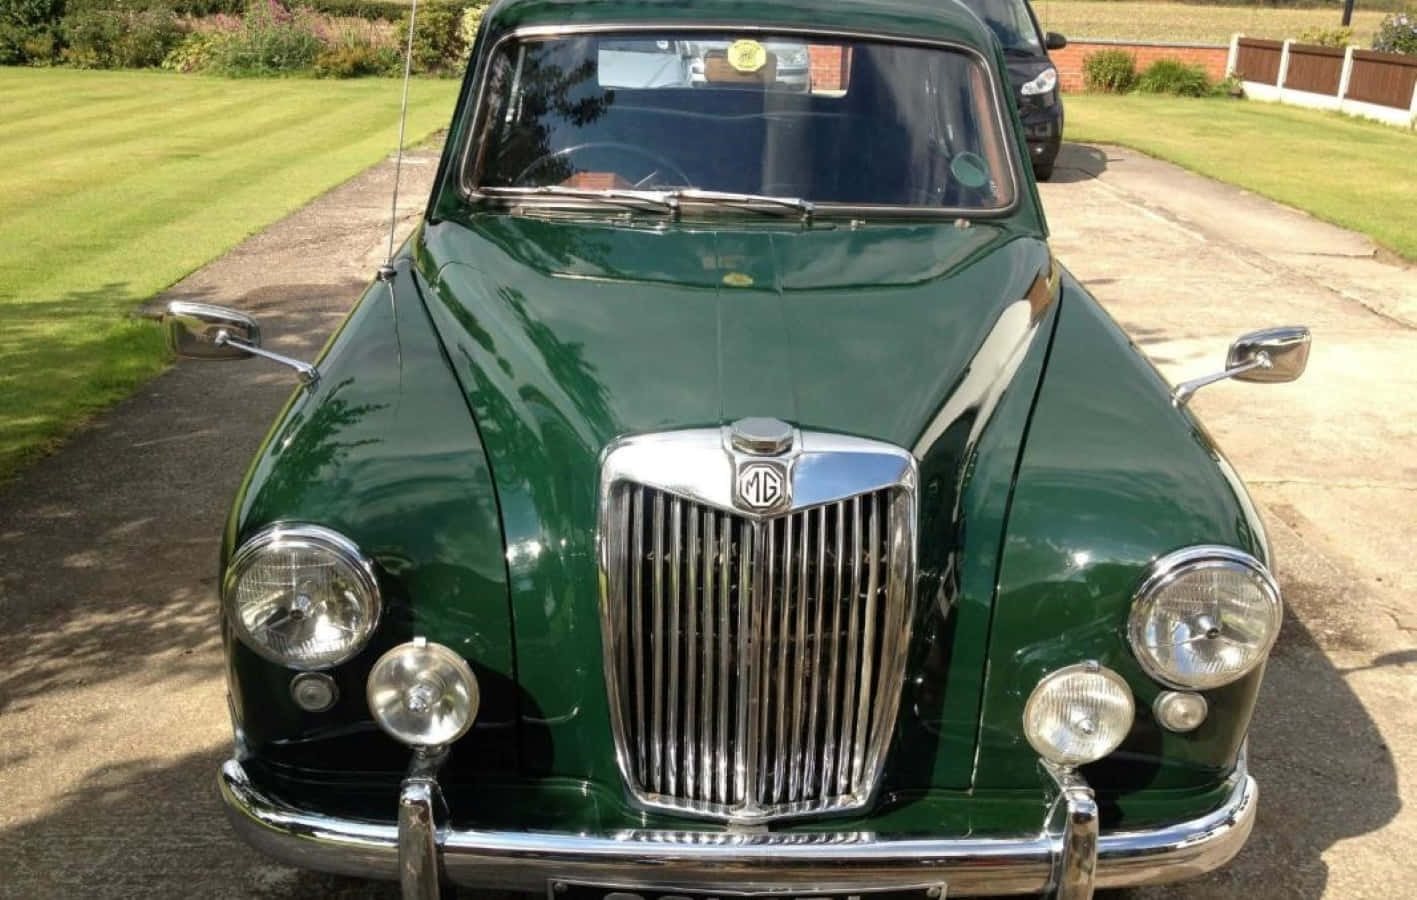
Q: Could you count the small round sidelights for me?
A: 2